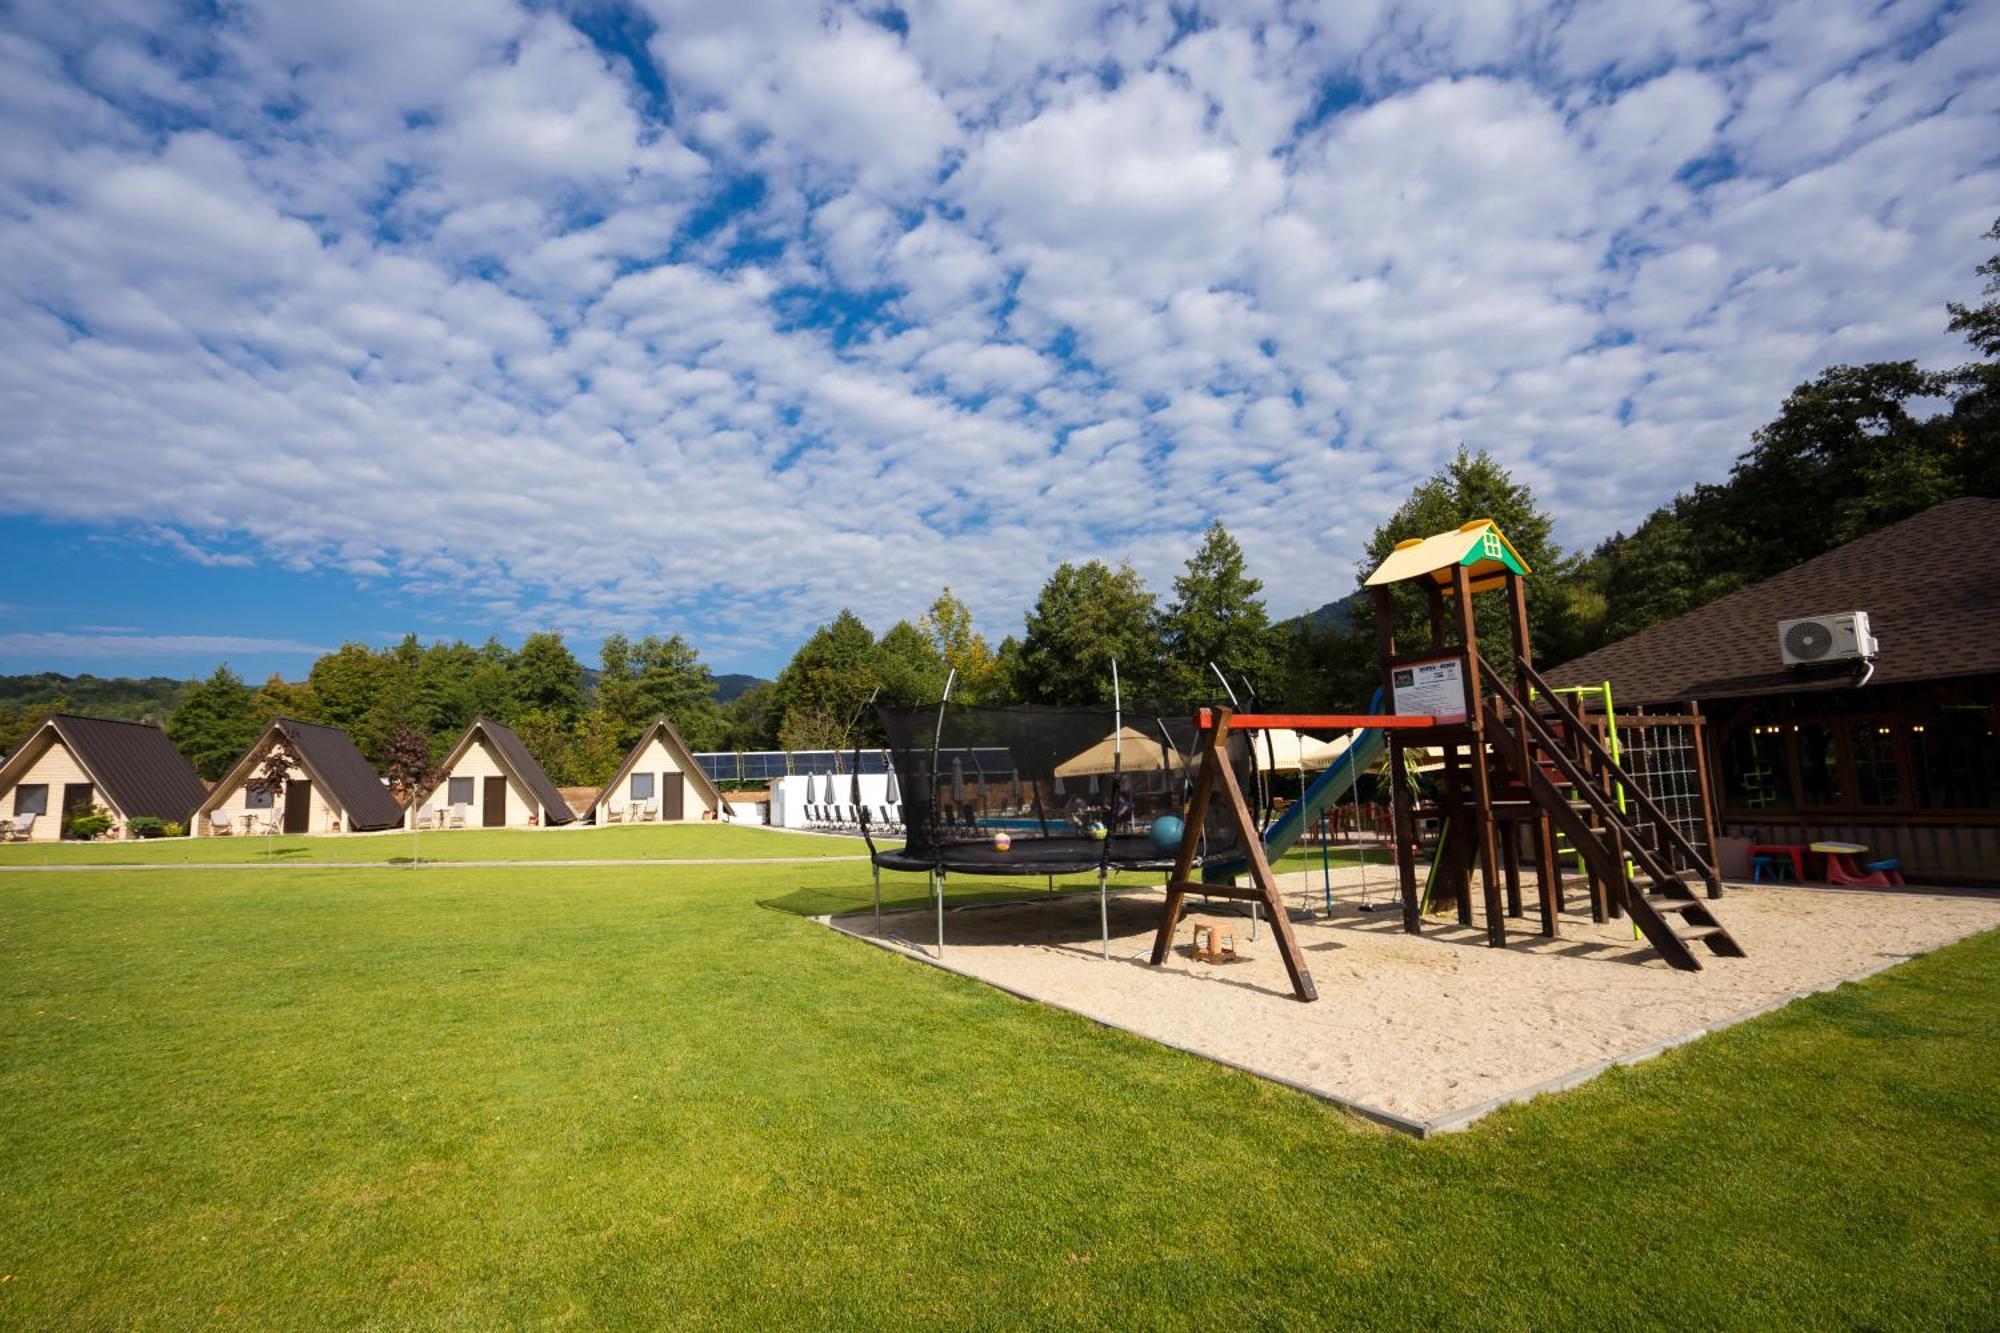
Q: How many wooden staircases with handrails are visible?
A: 1